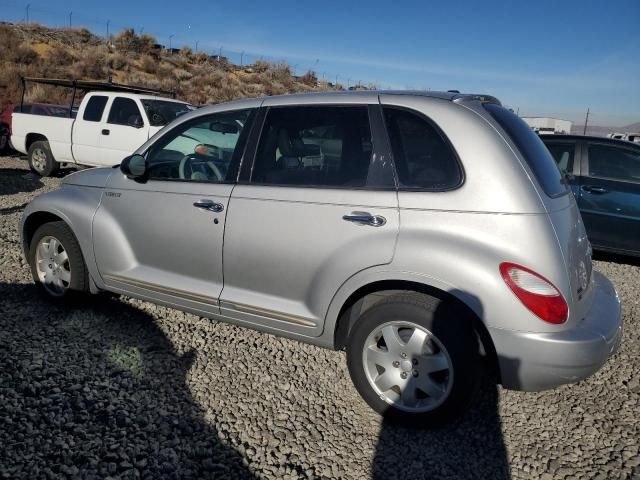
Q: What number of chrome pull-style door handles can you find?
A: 2